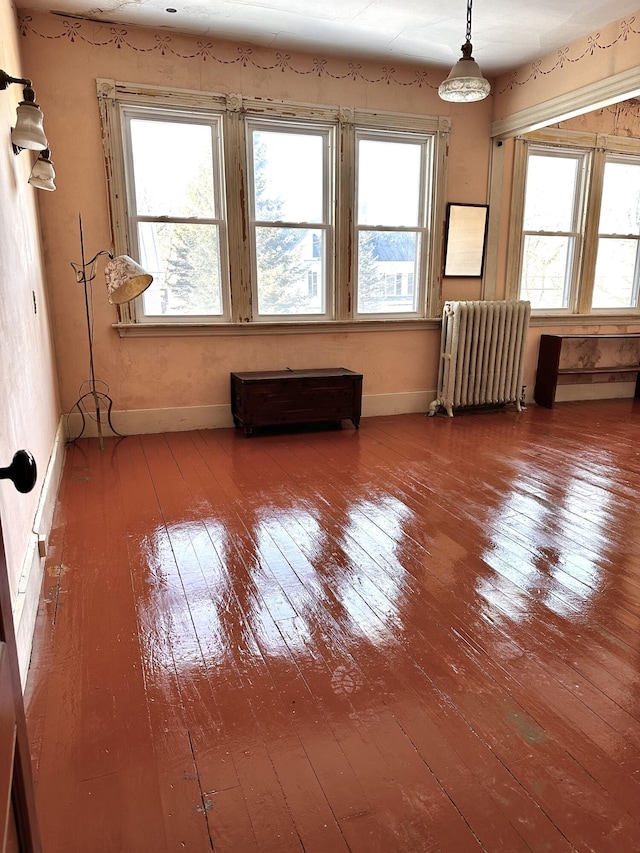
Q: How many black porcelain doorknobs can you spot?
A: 1